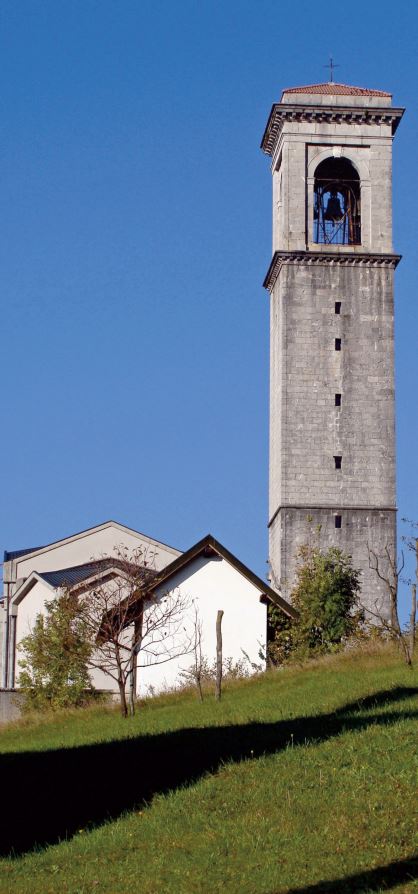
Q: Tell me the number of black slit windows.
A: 5